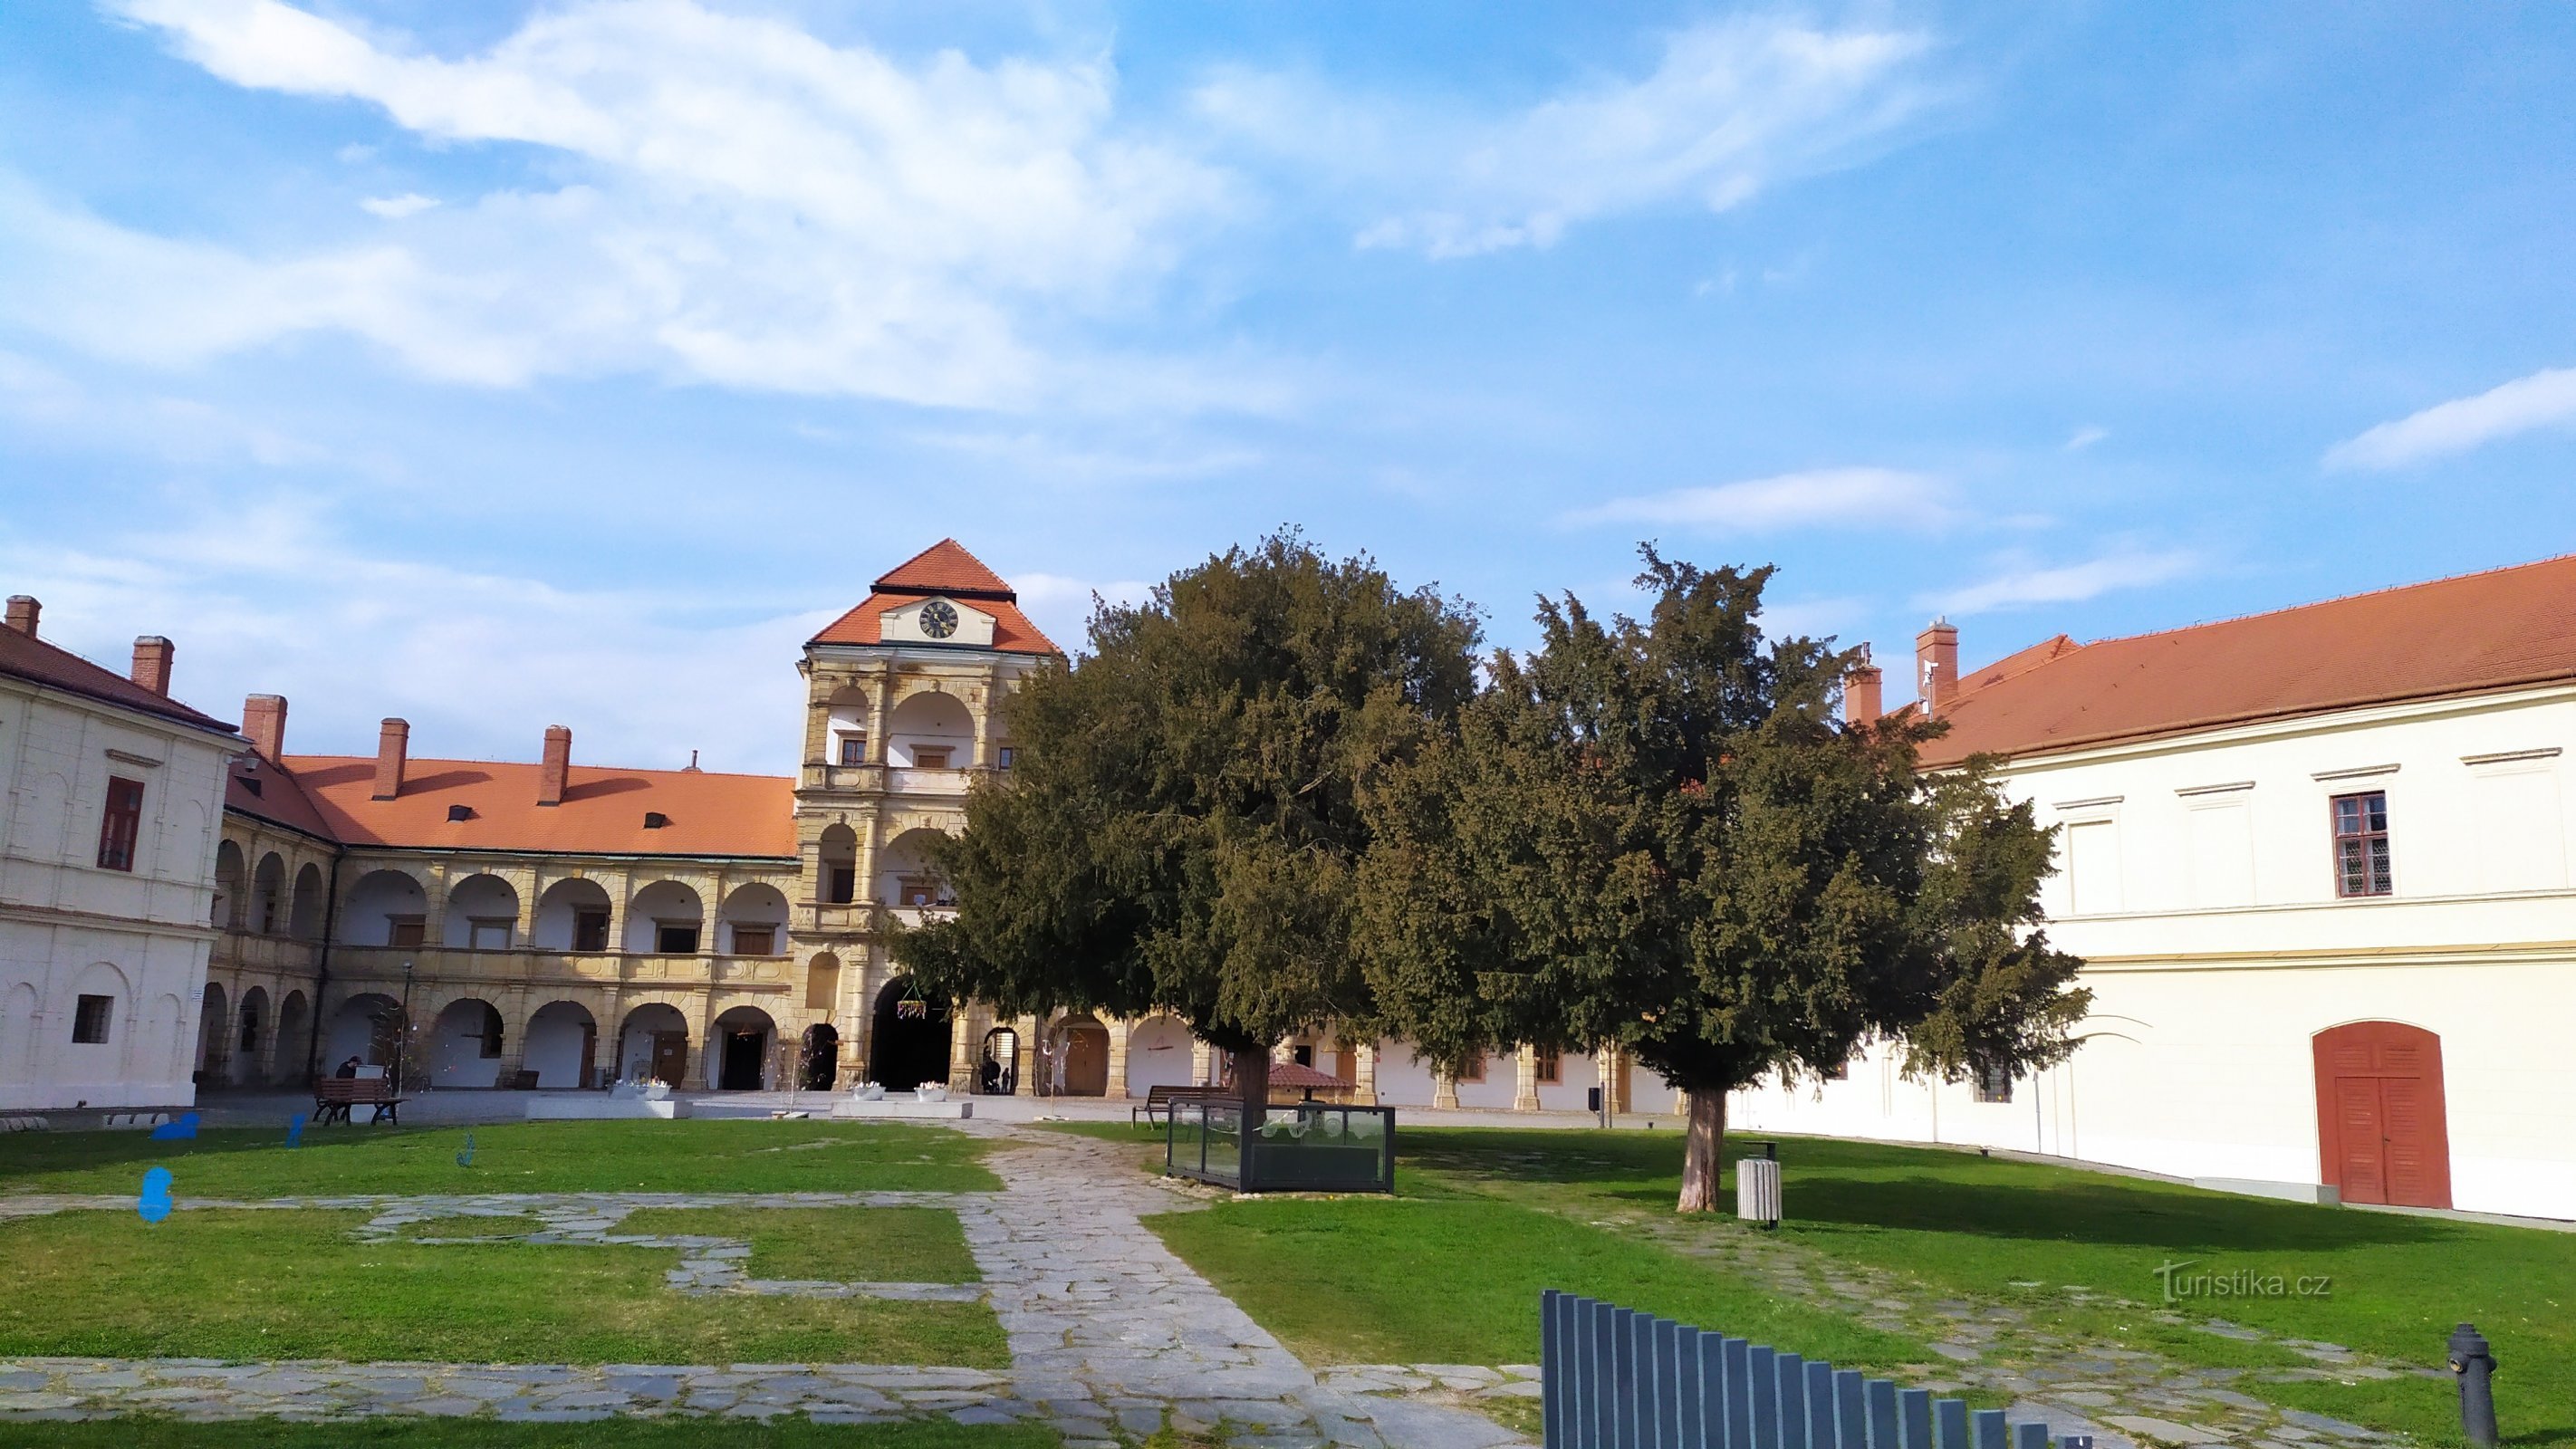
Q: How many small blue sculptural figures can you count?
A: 4